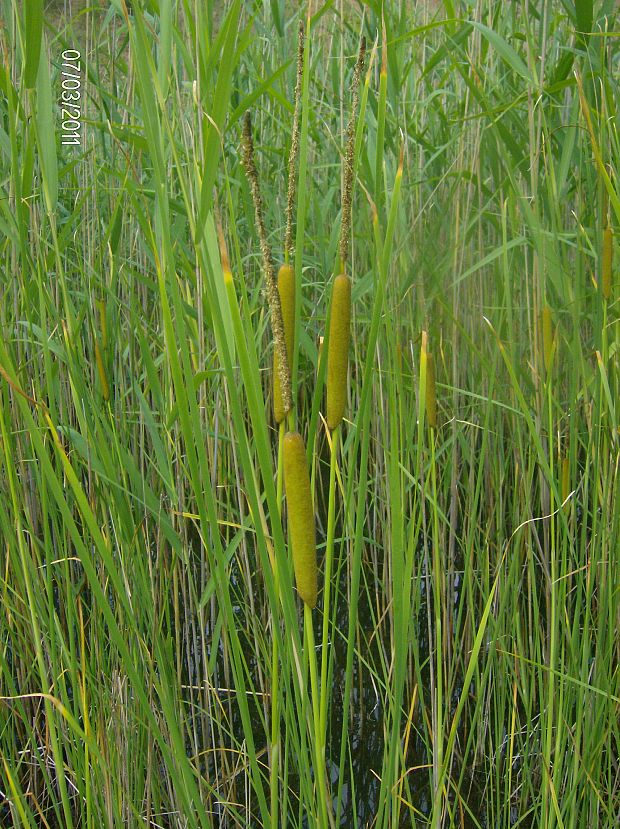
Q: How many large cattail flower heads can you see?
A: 3